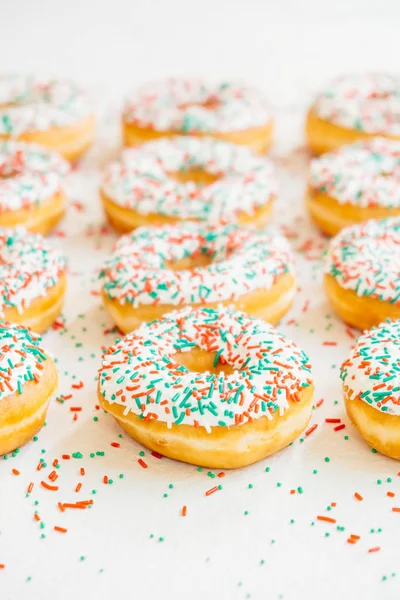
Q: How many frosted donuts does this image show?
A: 12